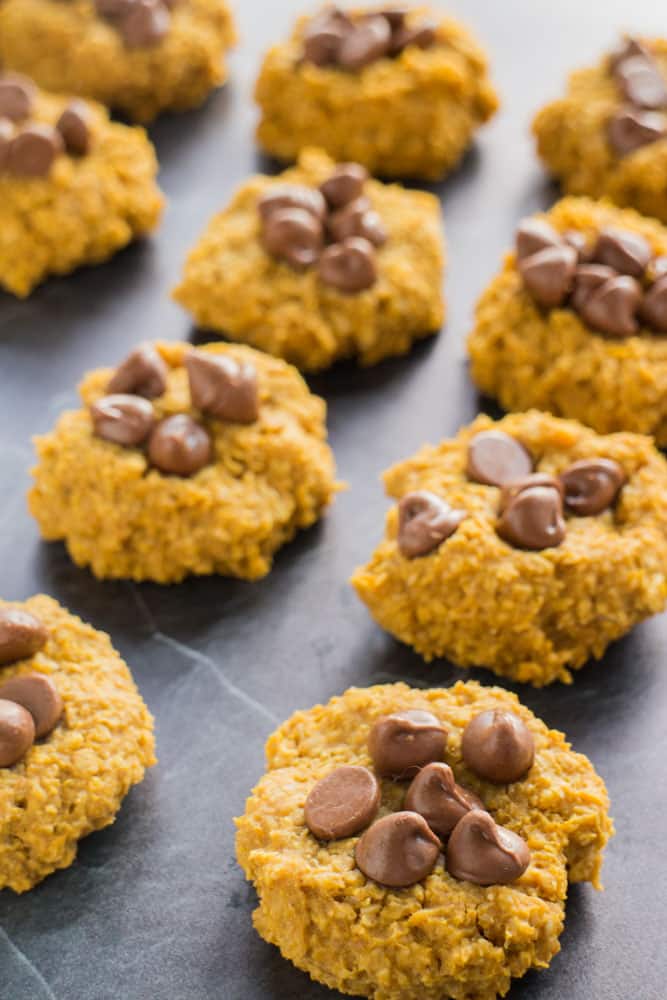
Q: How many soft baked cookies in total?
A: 10